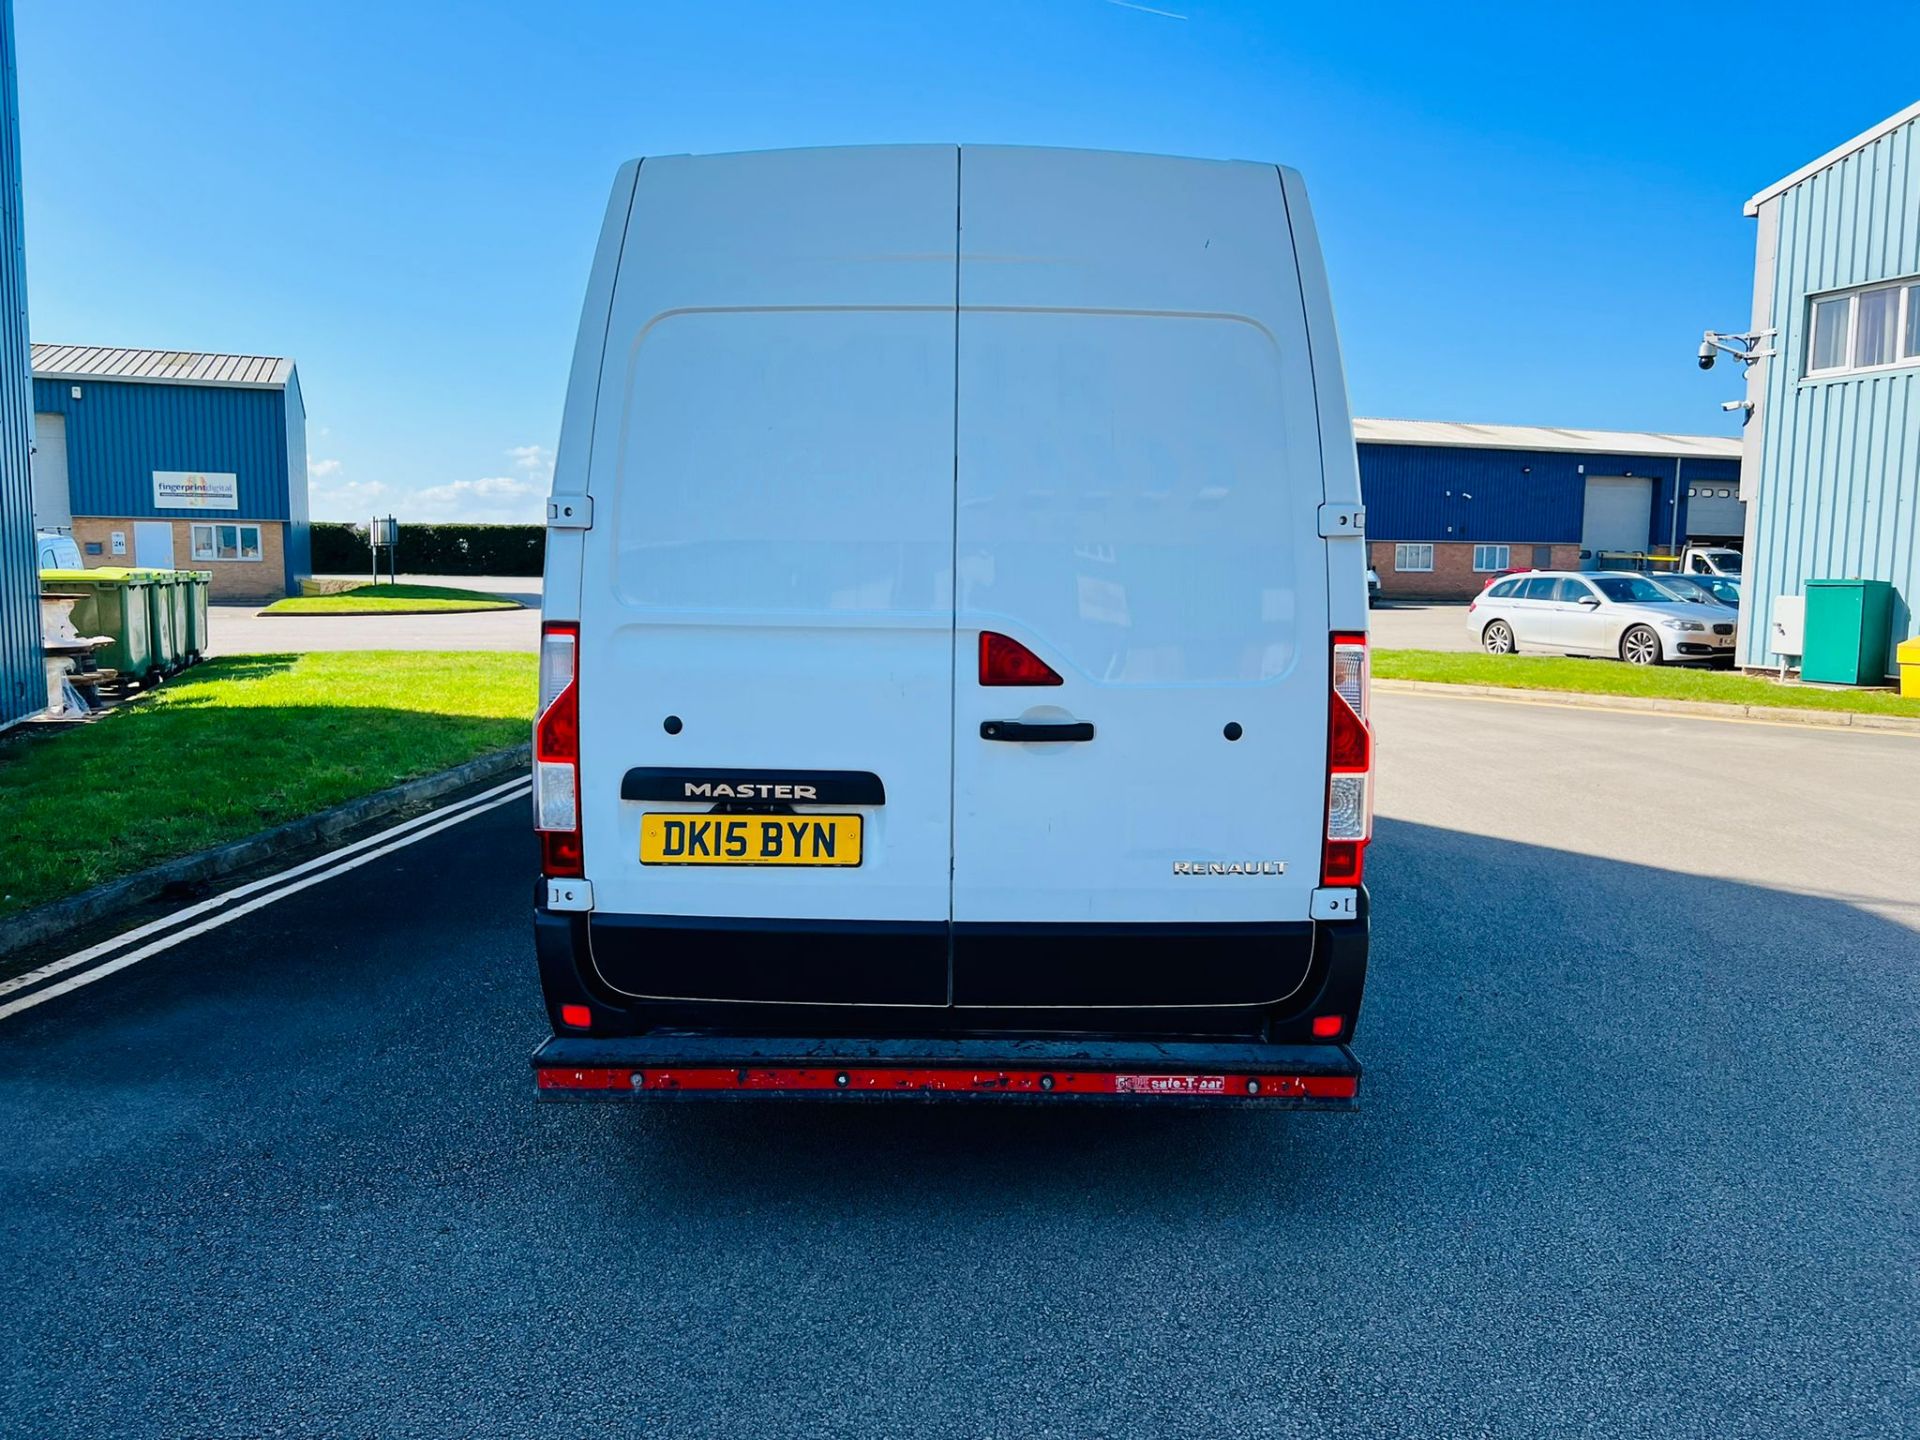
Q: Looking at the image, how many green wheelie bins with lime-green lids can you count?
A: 4